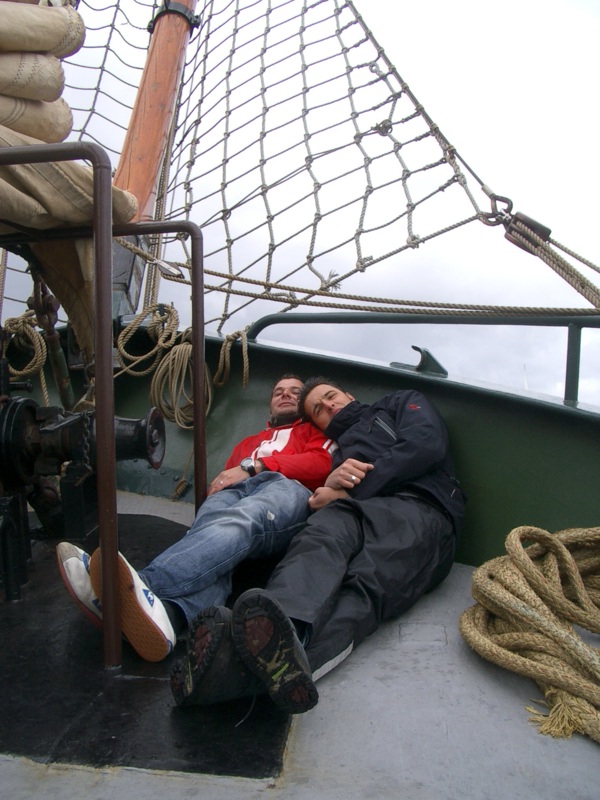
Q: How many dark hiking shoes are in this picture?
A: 2